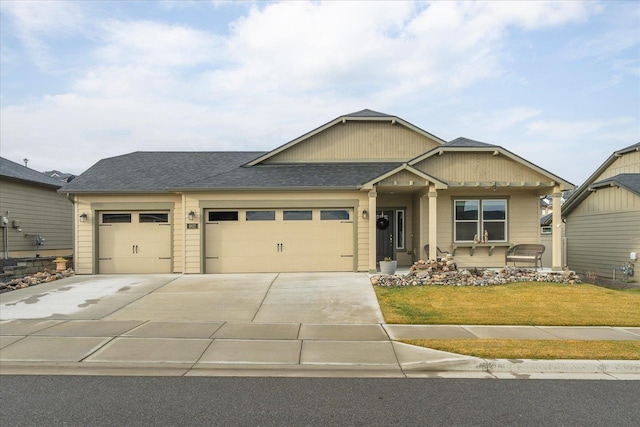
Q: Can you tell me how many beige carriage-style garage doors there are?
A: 2